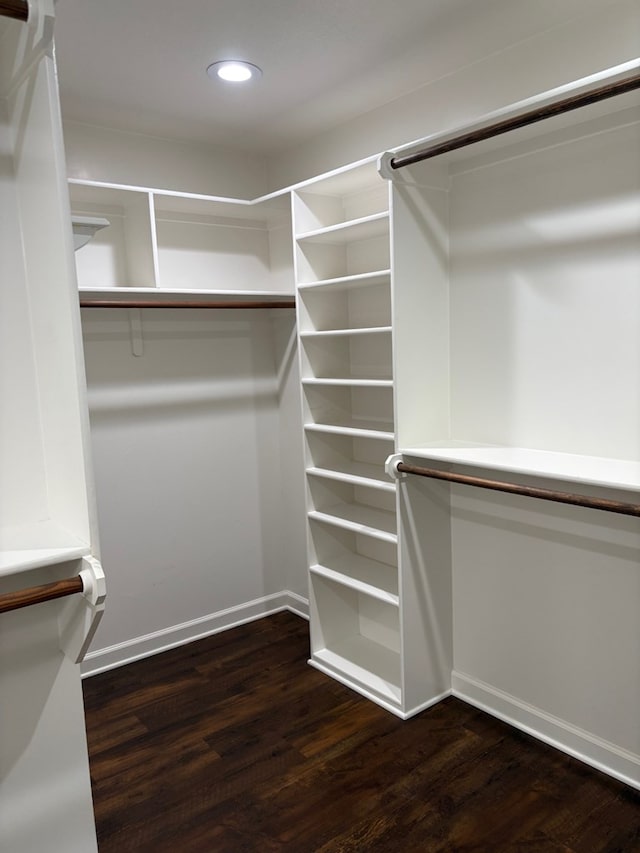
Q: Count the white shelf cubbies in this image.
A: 11